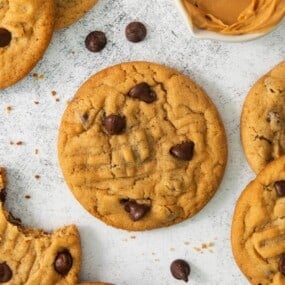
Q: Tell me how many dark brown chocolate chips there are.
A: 12